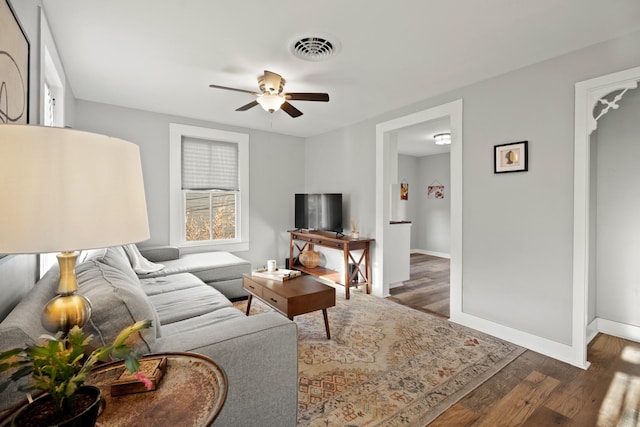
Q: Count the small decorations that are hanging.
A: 3